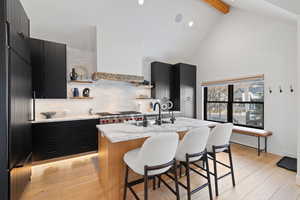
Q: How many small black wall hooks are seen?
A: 3